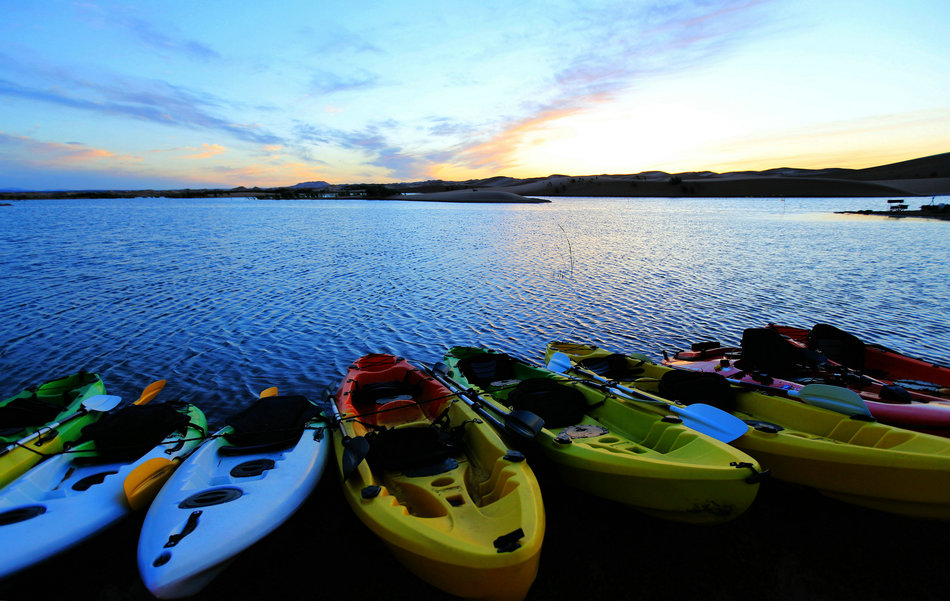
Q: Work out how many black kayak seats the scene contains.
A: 11